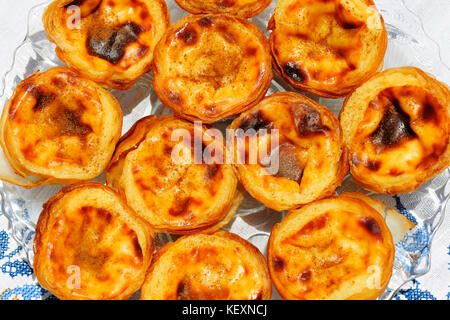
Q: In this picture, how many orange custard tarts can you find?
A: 11